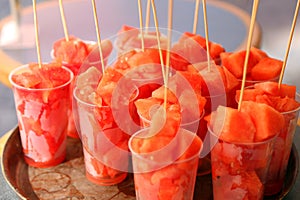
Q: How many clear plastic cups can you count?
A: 12